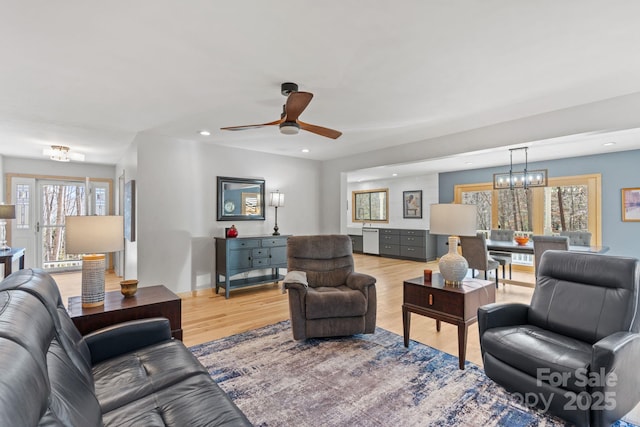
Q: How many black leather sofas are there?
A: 1